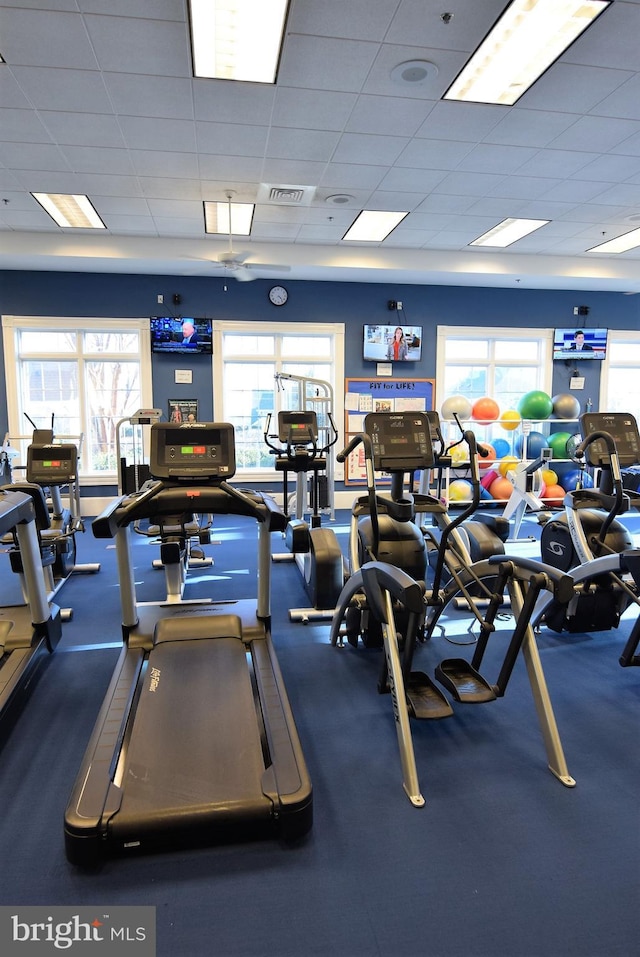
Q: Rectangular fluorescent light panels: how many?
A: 7